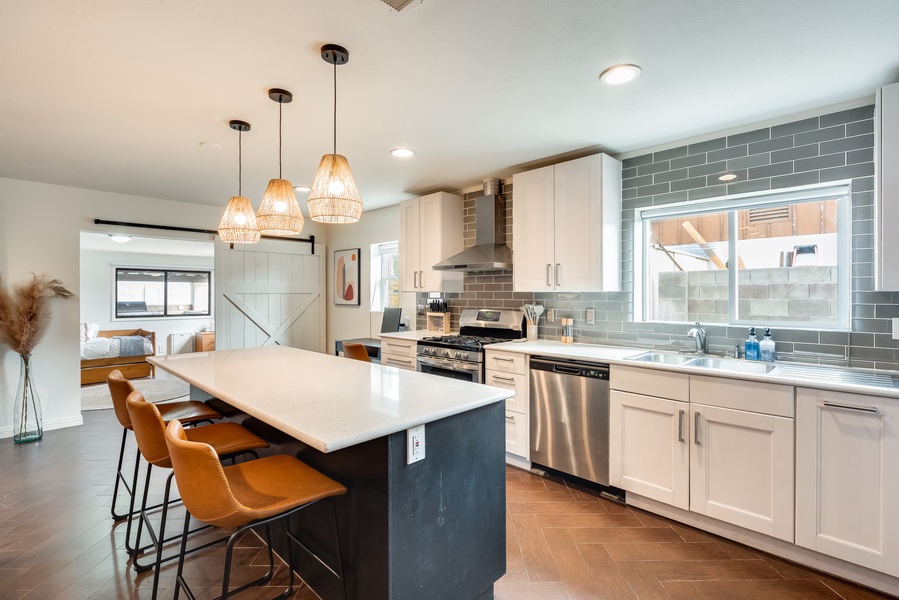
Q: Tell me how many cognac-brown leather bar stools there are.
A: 3